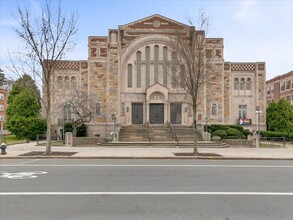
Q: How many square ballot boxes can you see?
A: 0